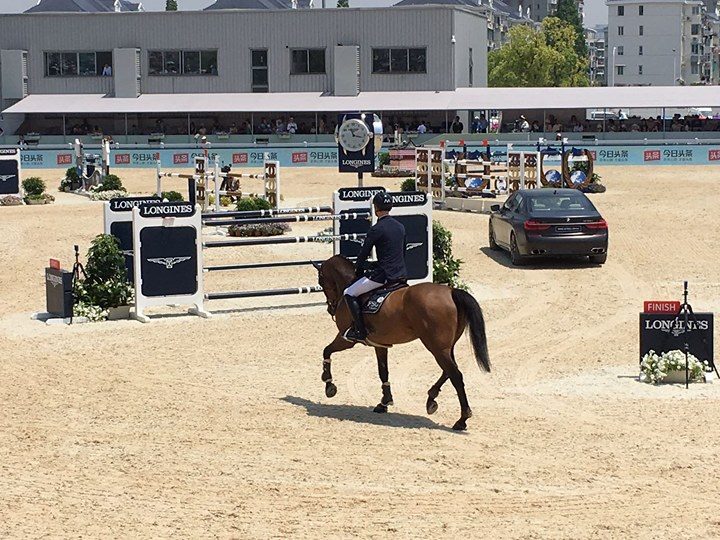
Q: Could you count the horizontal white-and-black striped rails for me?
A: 5